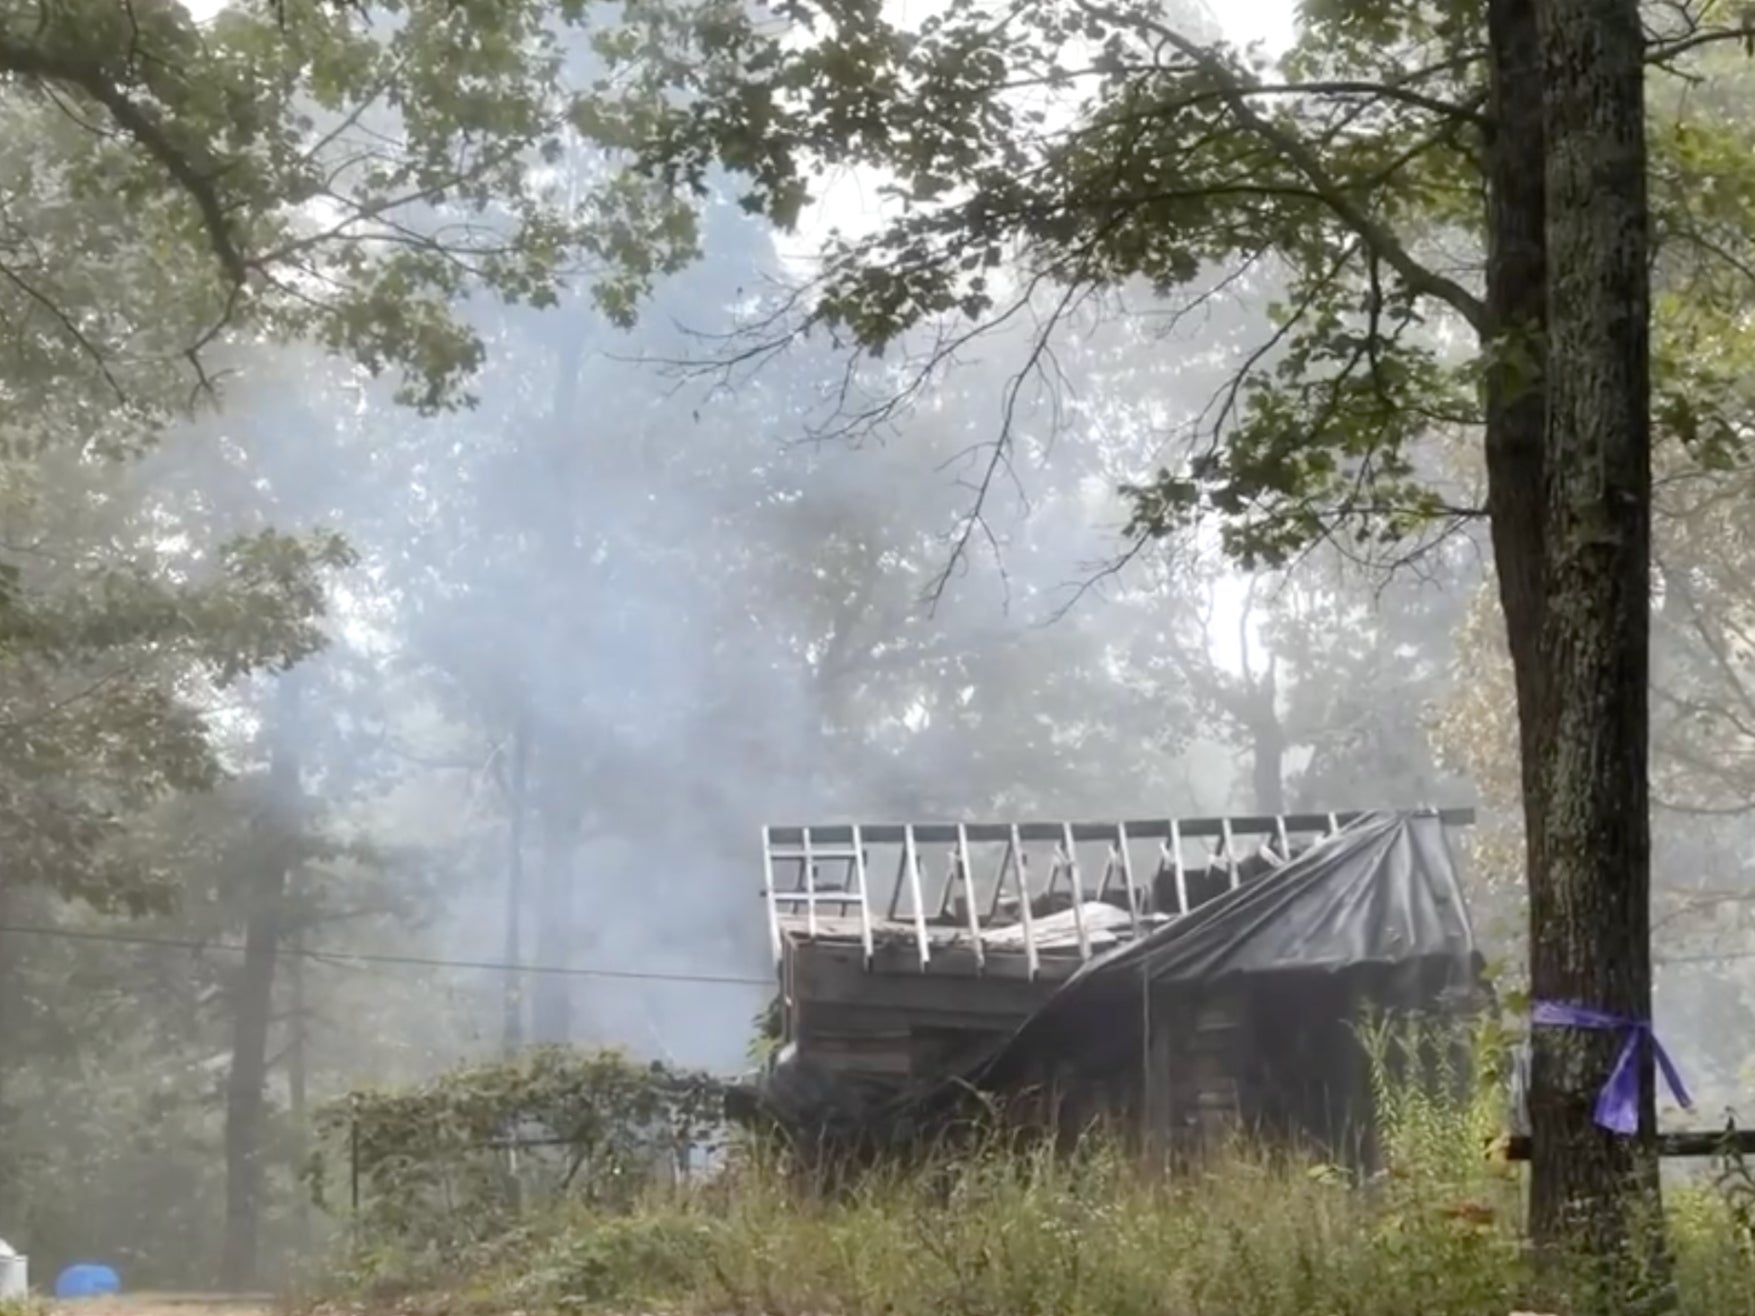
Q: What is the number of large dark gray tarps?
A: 1